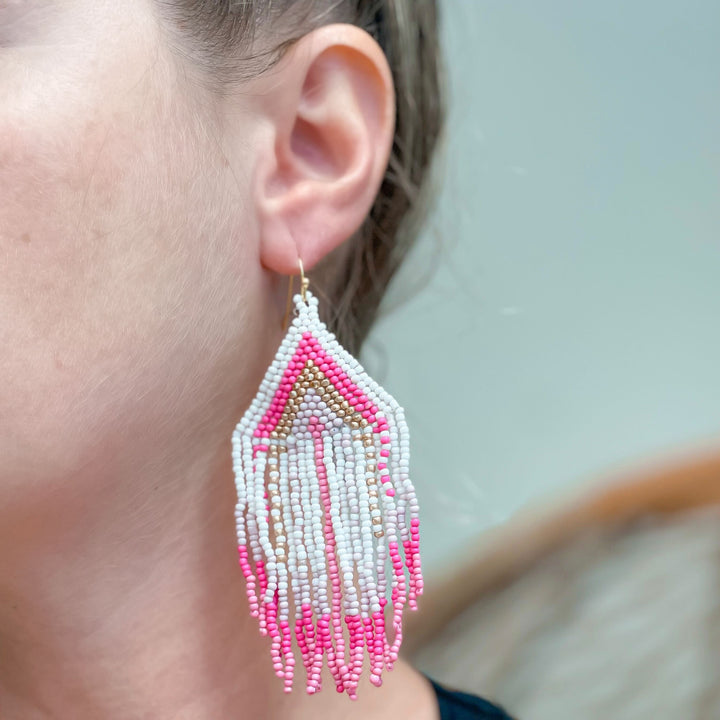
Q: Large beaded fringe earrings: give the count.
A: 1